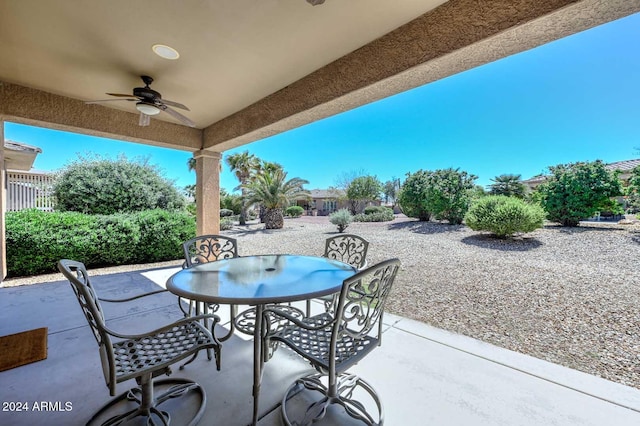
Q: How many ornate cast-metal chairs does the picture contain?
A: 4